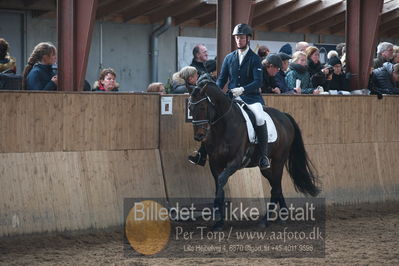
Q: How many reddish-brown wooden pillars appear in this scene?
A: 3